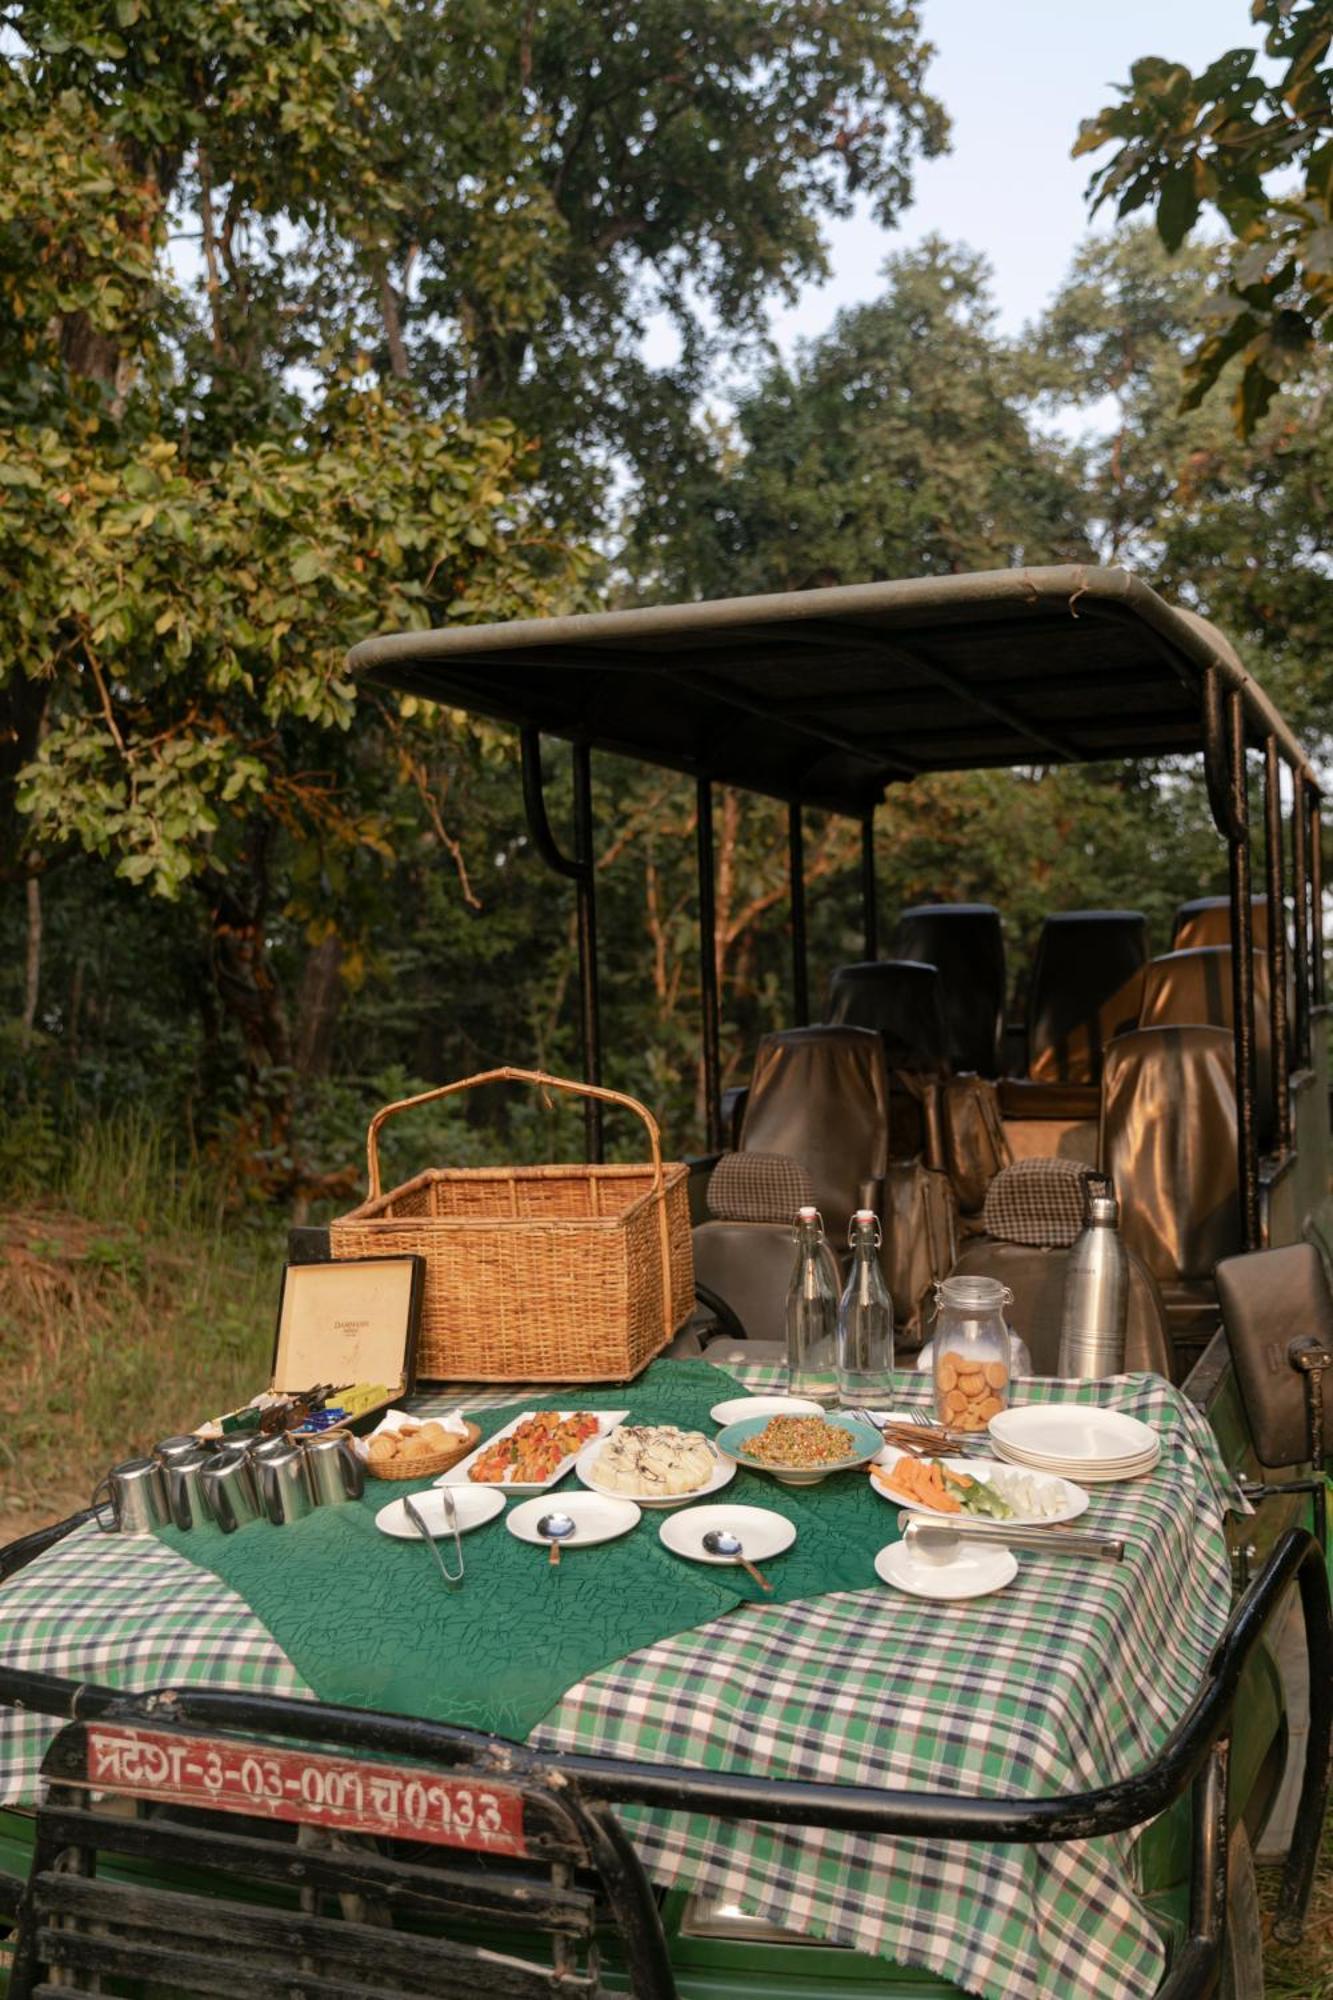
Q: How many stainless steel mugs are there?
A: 8